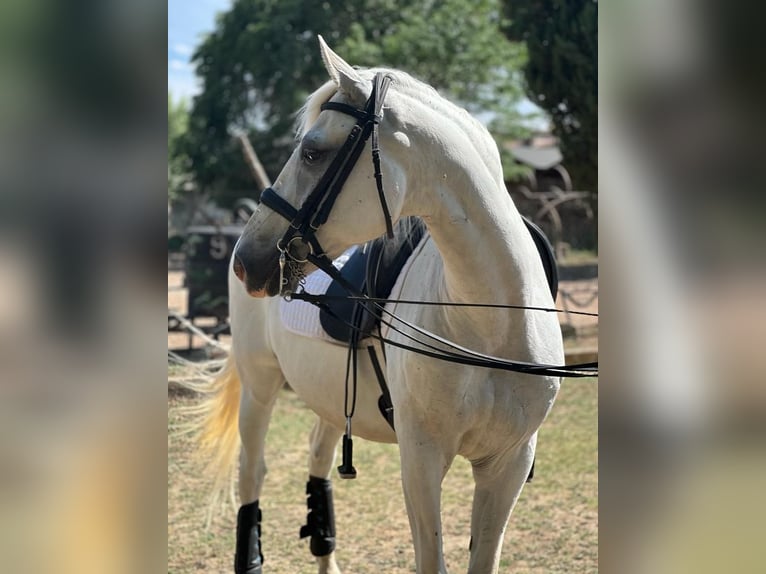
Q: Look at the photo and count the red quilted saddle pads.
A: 0